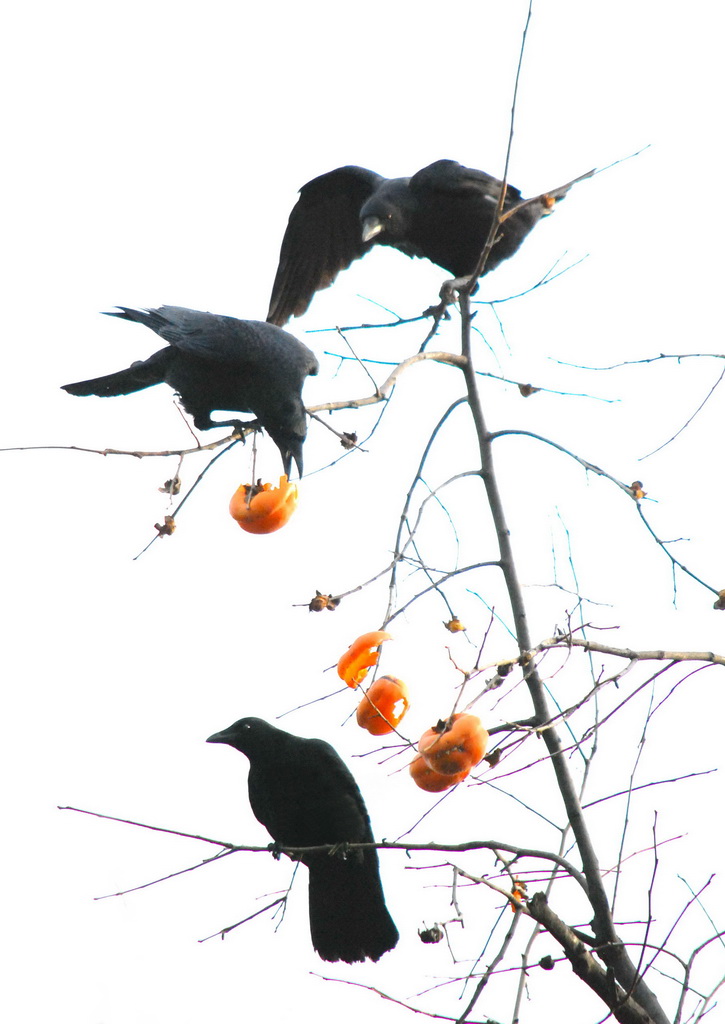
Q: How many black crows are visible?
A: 3